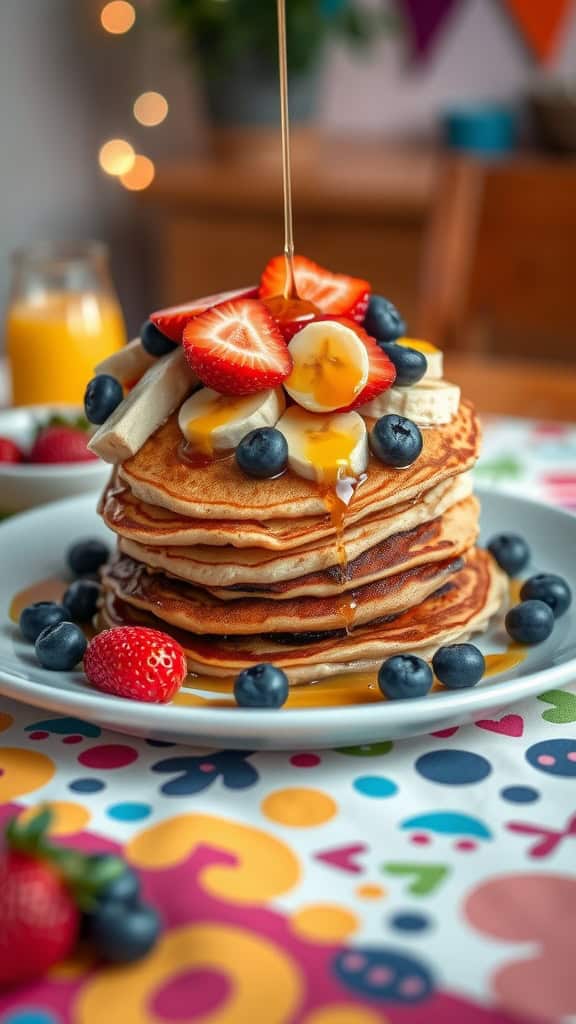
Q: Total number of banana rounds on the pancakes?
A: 5